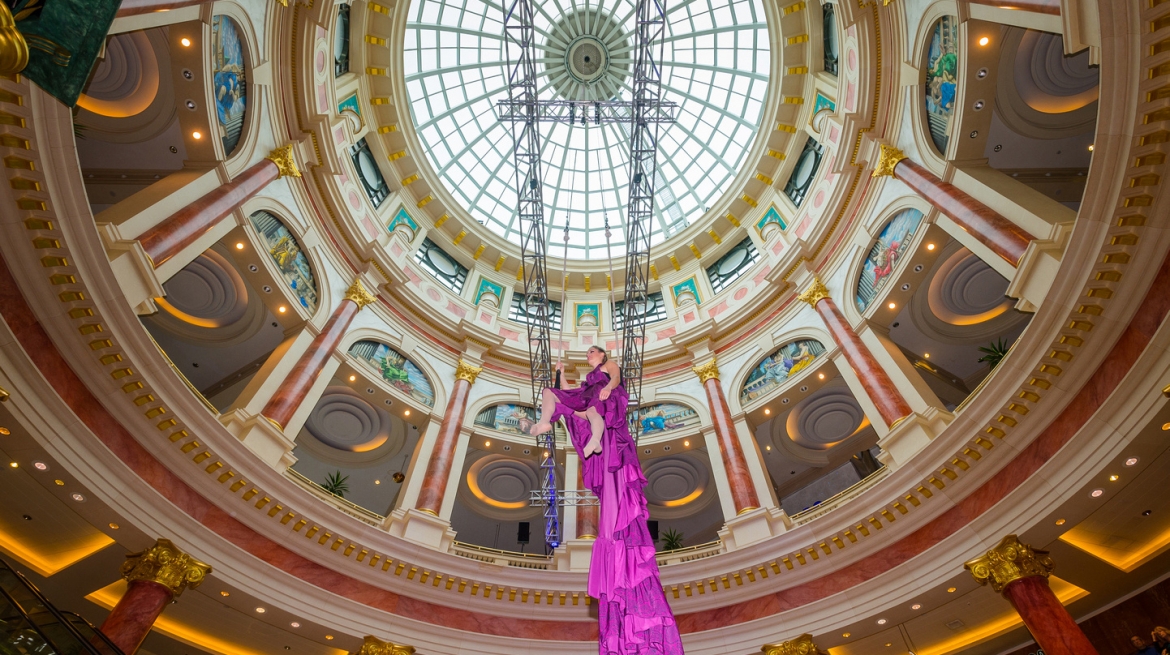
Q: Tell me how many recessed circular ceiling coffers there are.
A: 8